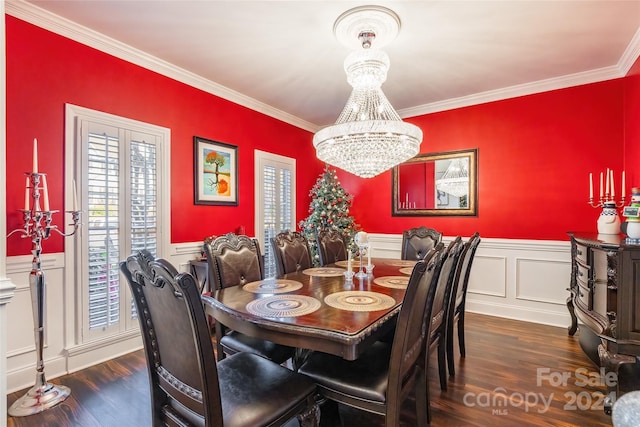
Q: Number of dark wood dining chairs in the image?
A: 8